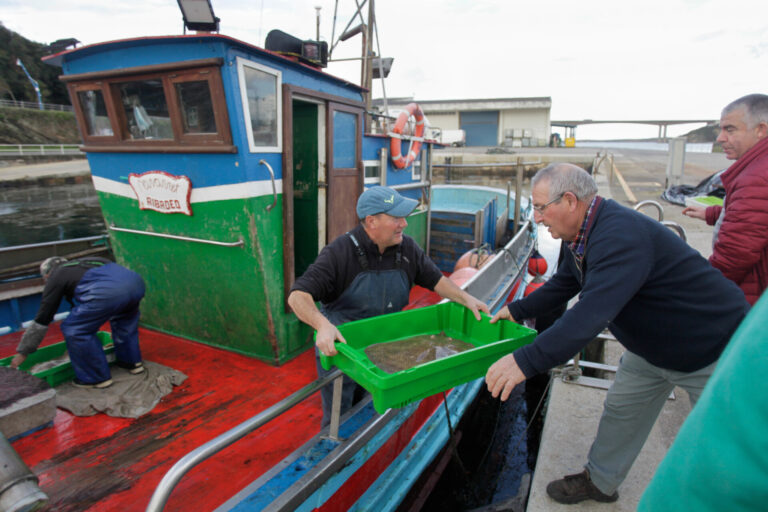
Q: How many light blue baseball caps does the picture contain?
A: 1